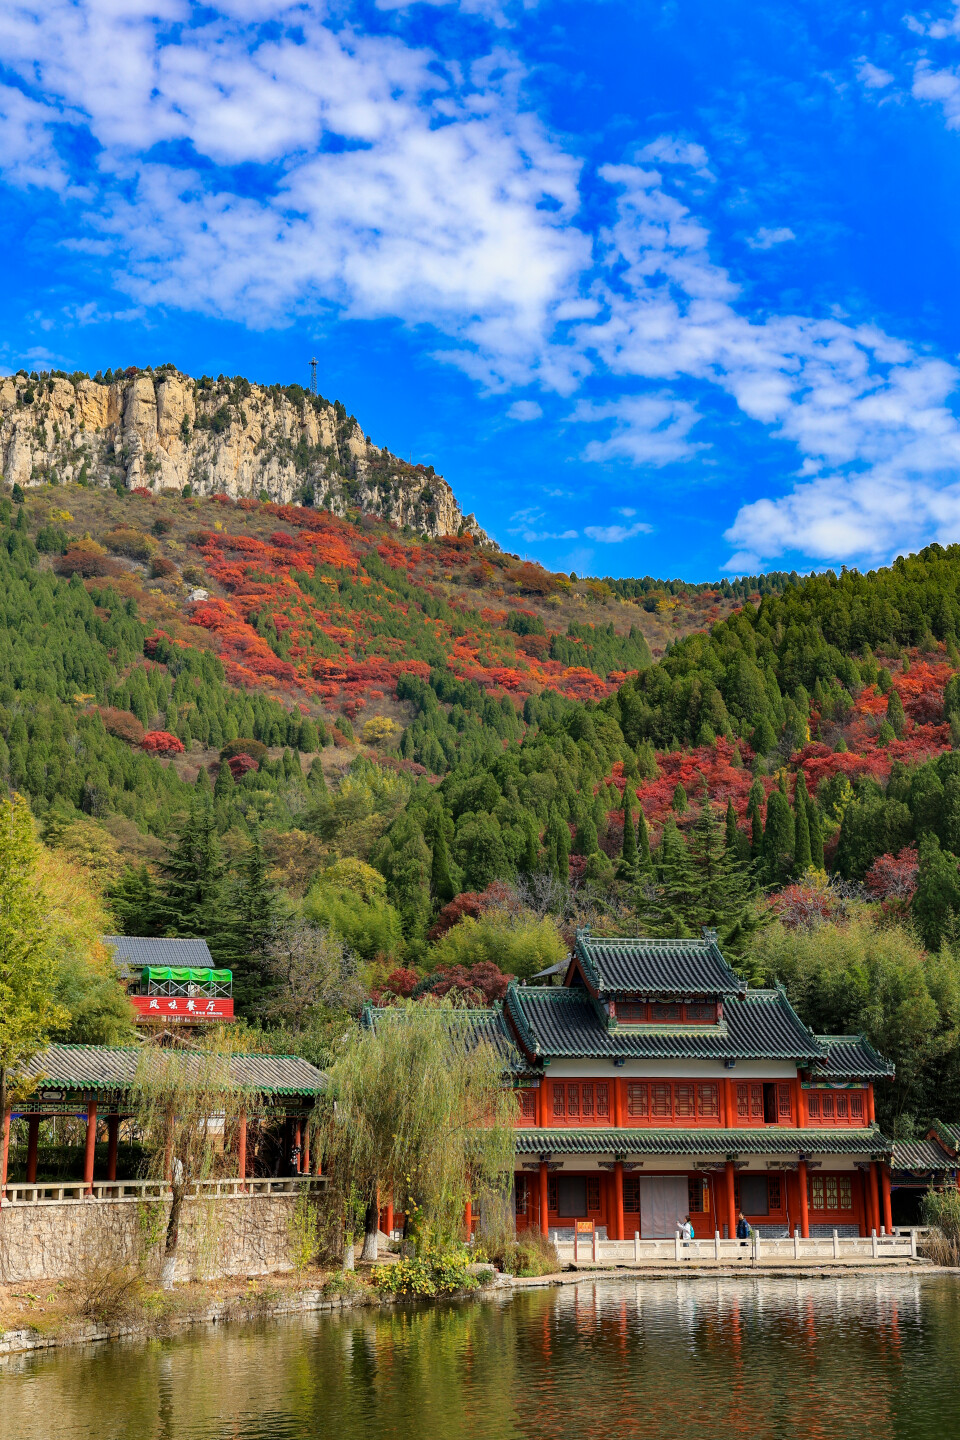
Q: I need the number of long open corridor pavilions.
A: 1